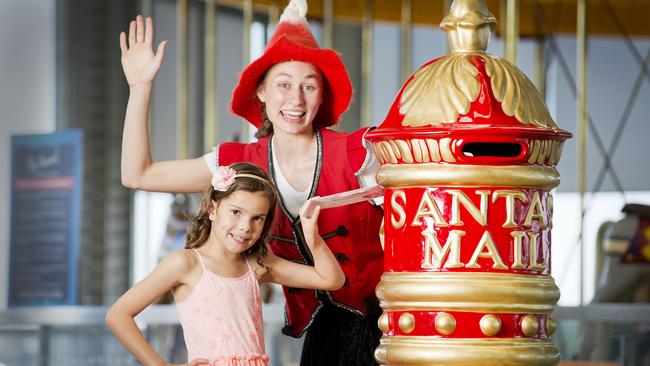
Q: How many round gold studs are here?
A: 6